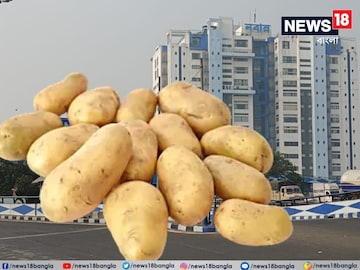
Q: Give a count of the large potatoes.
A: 14